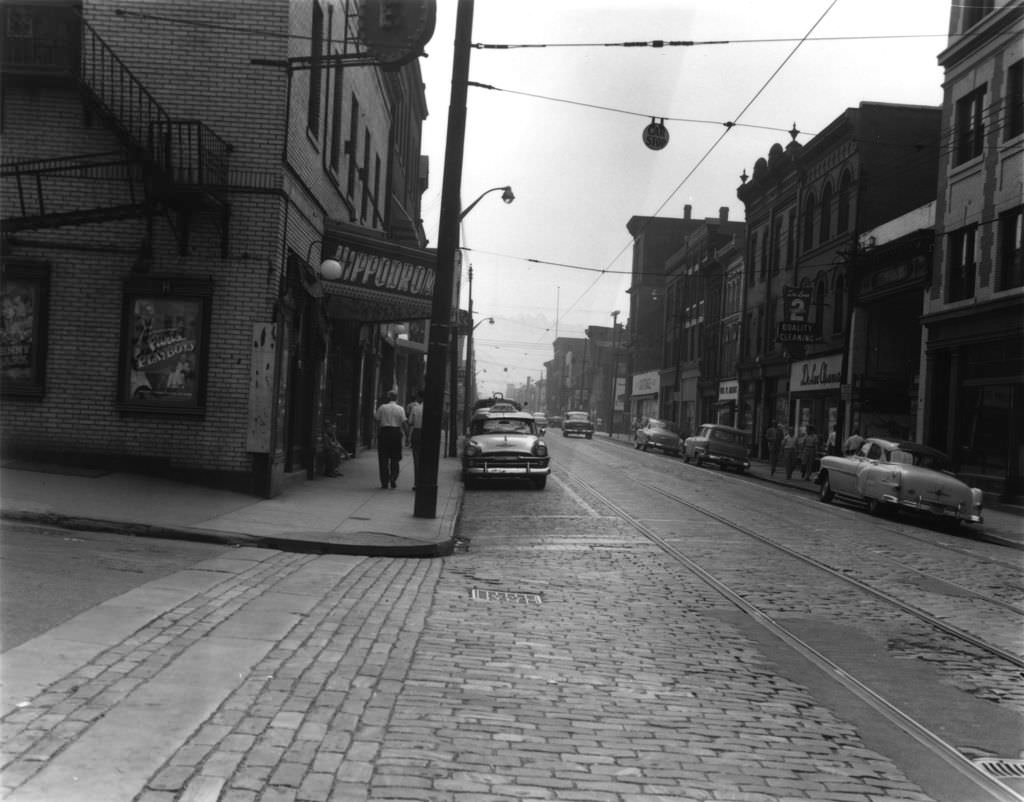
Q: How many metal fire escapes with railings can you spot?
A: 1